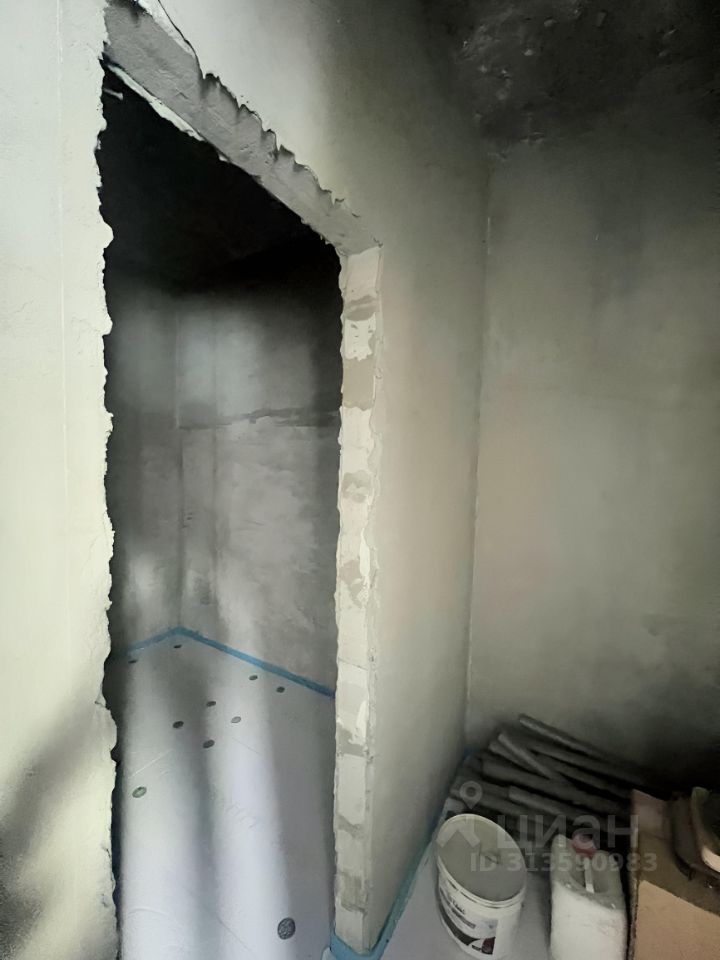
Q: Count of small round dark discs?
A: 10